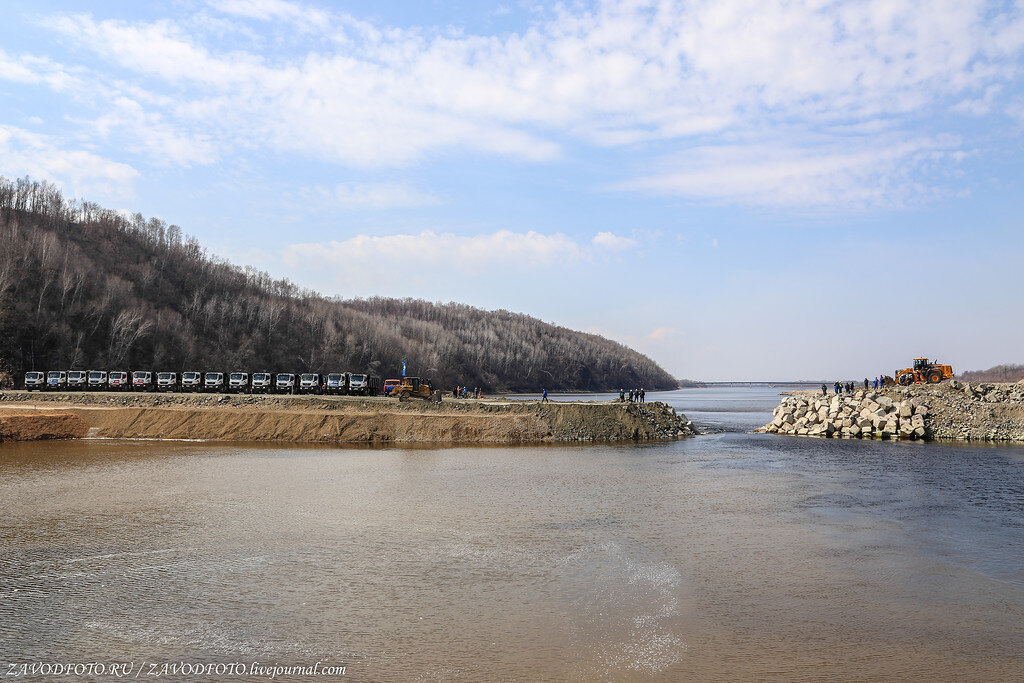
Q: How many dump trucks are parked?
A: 15